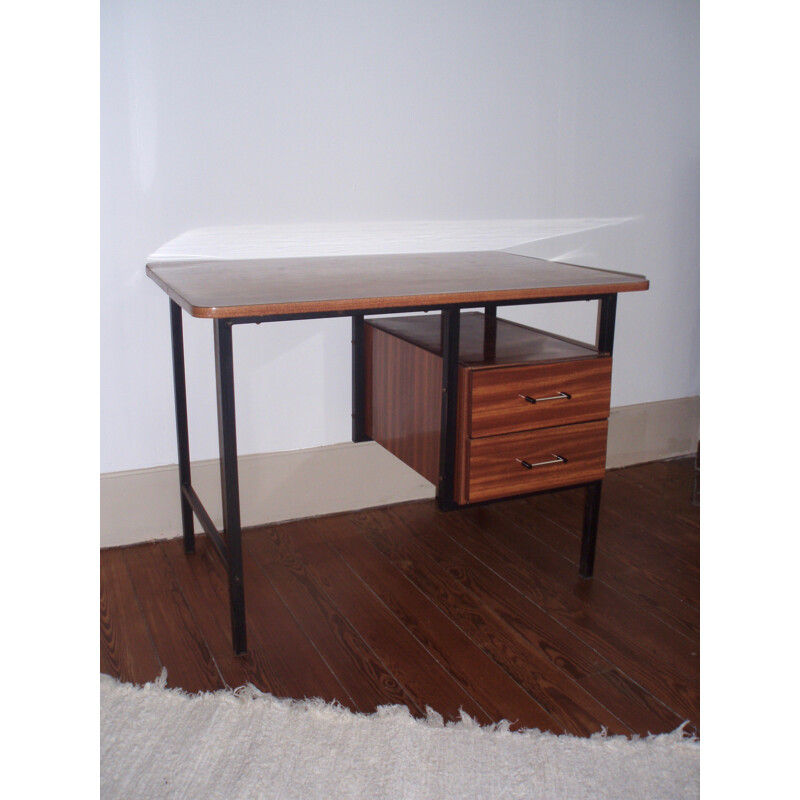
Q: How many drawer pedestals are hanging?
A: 1